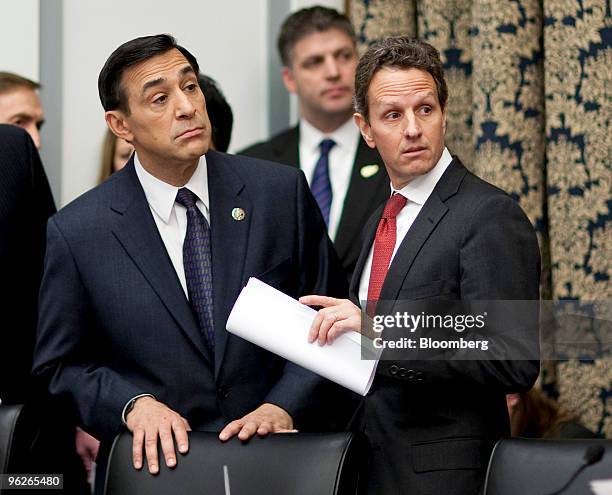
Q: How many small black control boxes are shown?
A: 0